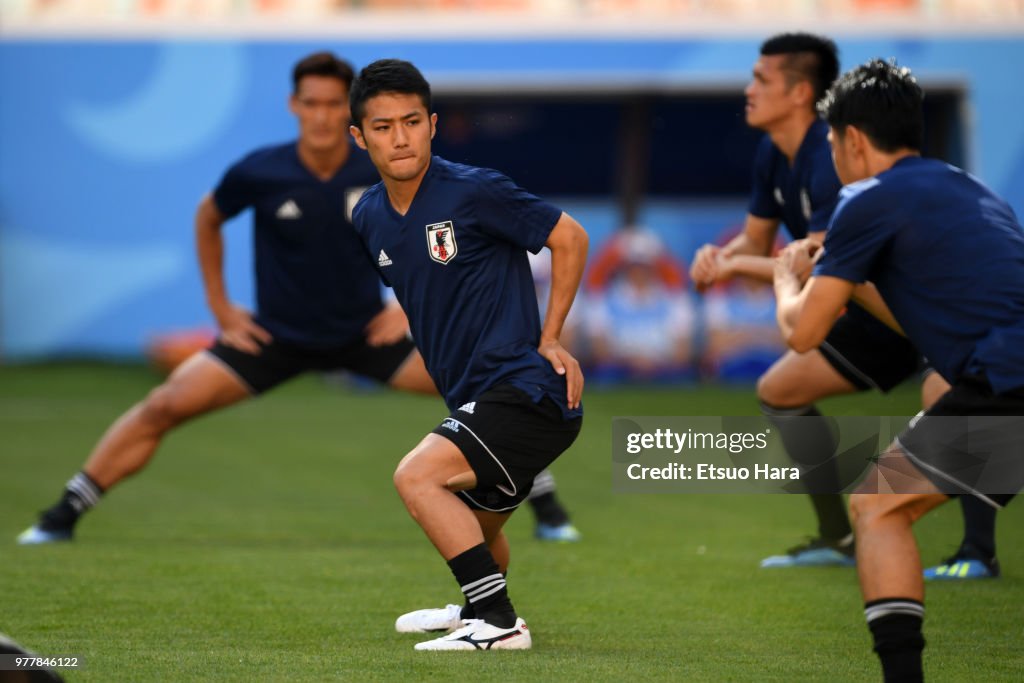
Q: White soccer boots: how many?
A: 2